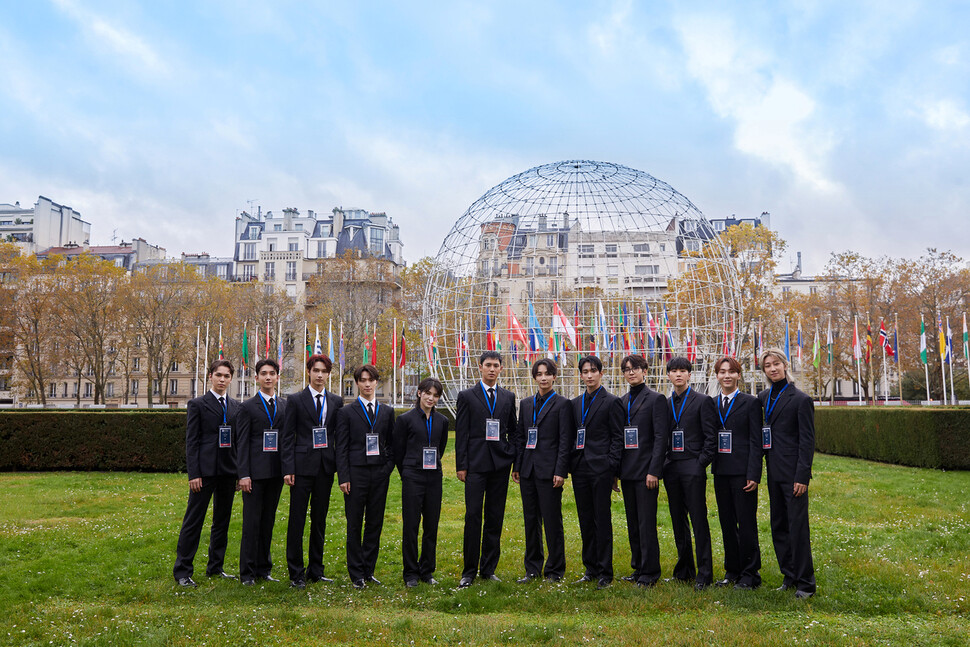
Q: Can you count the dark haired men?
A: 9